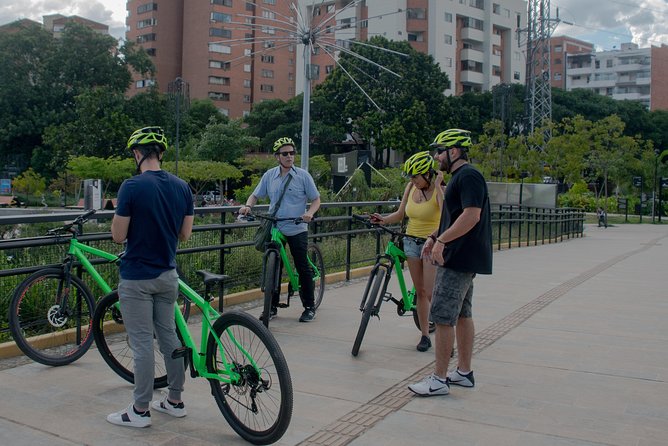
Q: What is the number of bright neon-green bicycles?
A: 4